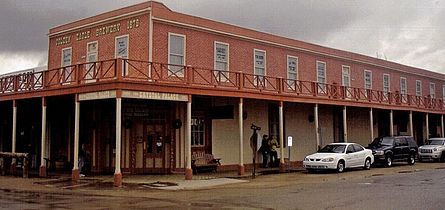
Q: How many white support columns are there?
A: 14